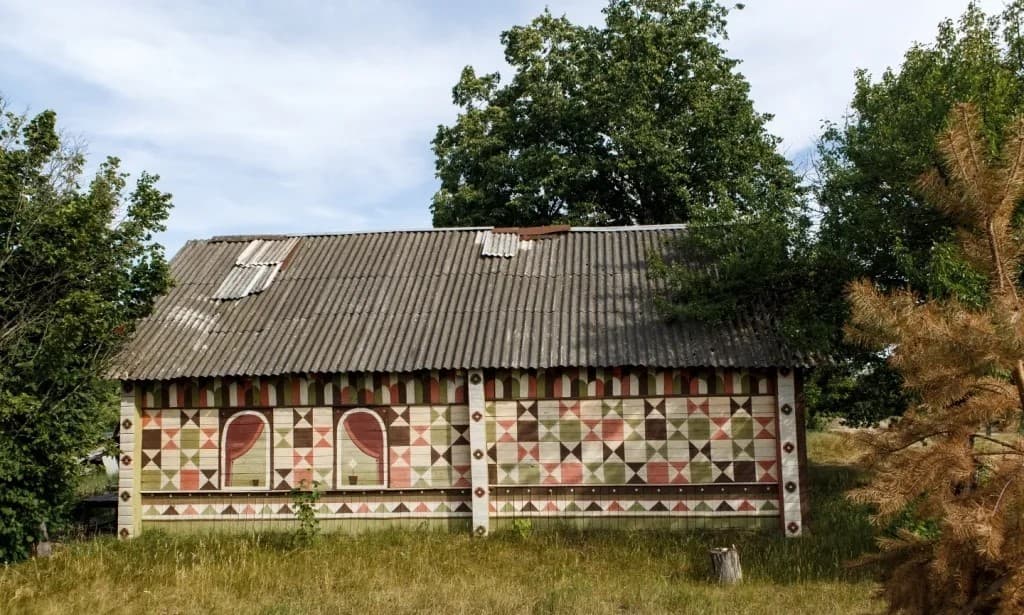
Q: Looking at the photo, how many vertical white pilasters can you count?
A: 3